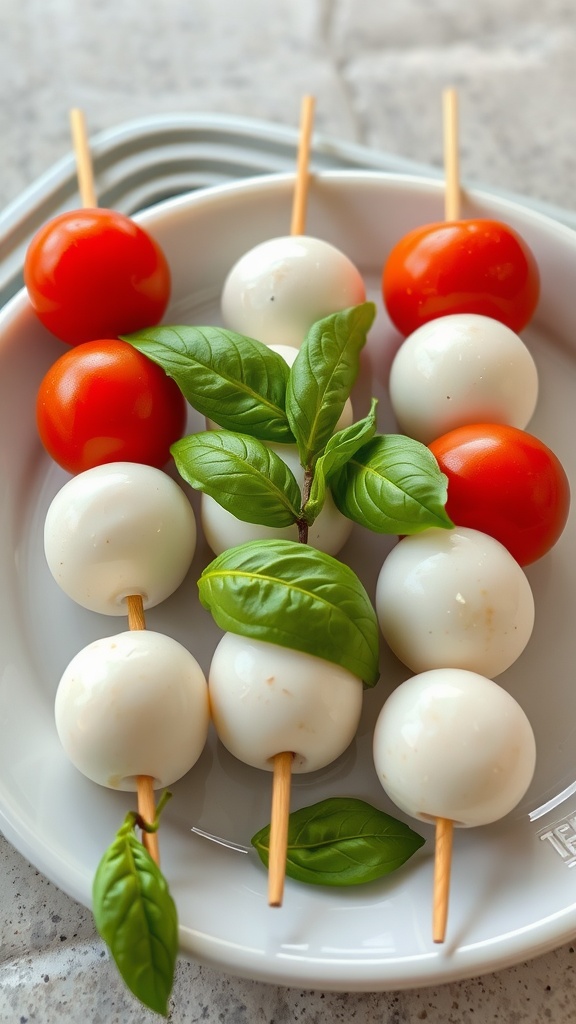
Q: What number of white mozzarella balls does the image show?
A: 9